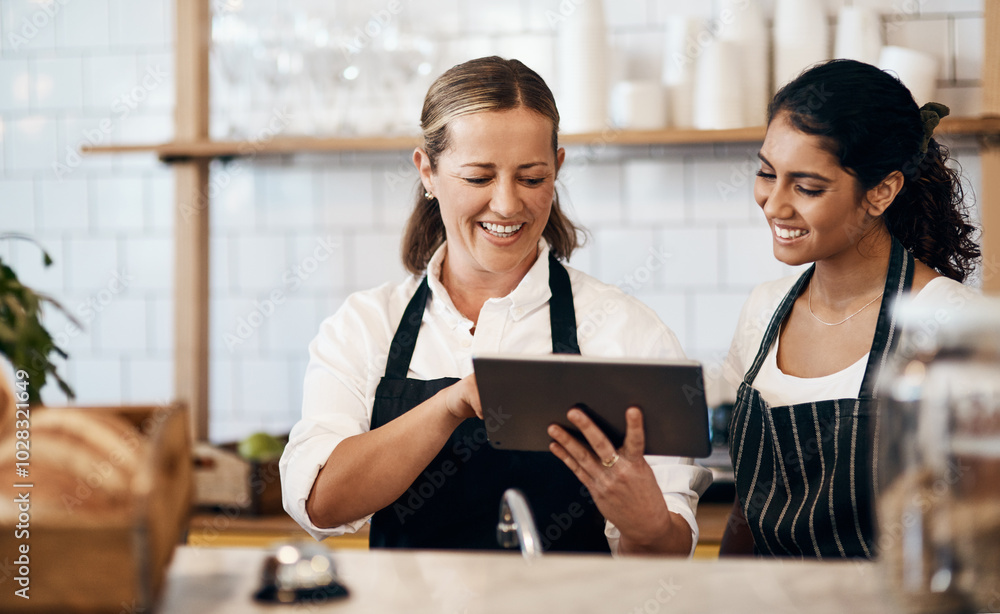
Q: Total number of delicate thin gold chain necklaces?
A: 1